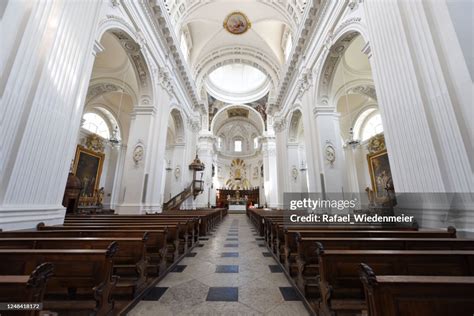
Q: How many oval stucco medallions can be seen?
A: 4